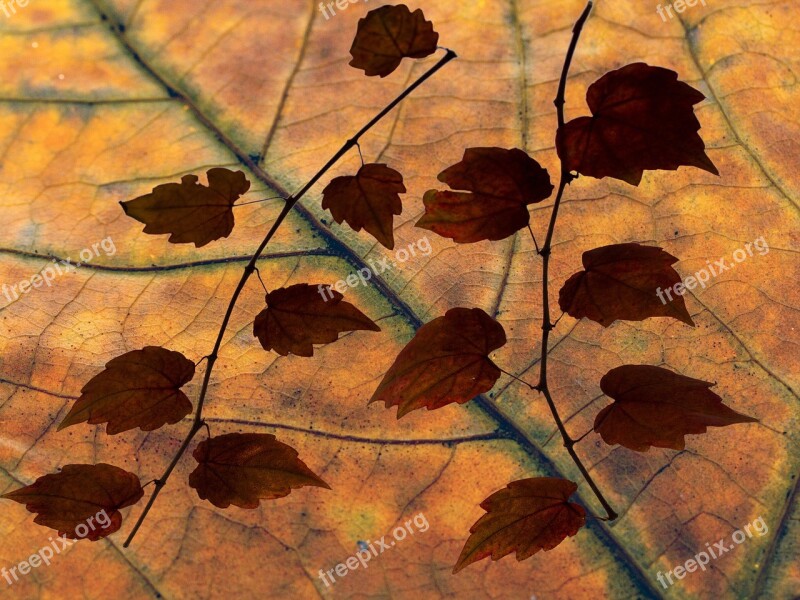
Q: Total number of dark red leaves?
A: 13